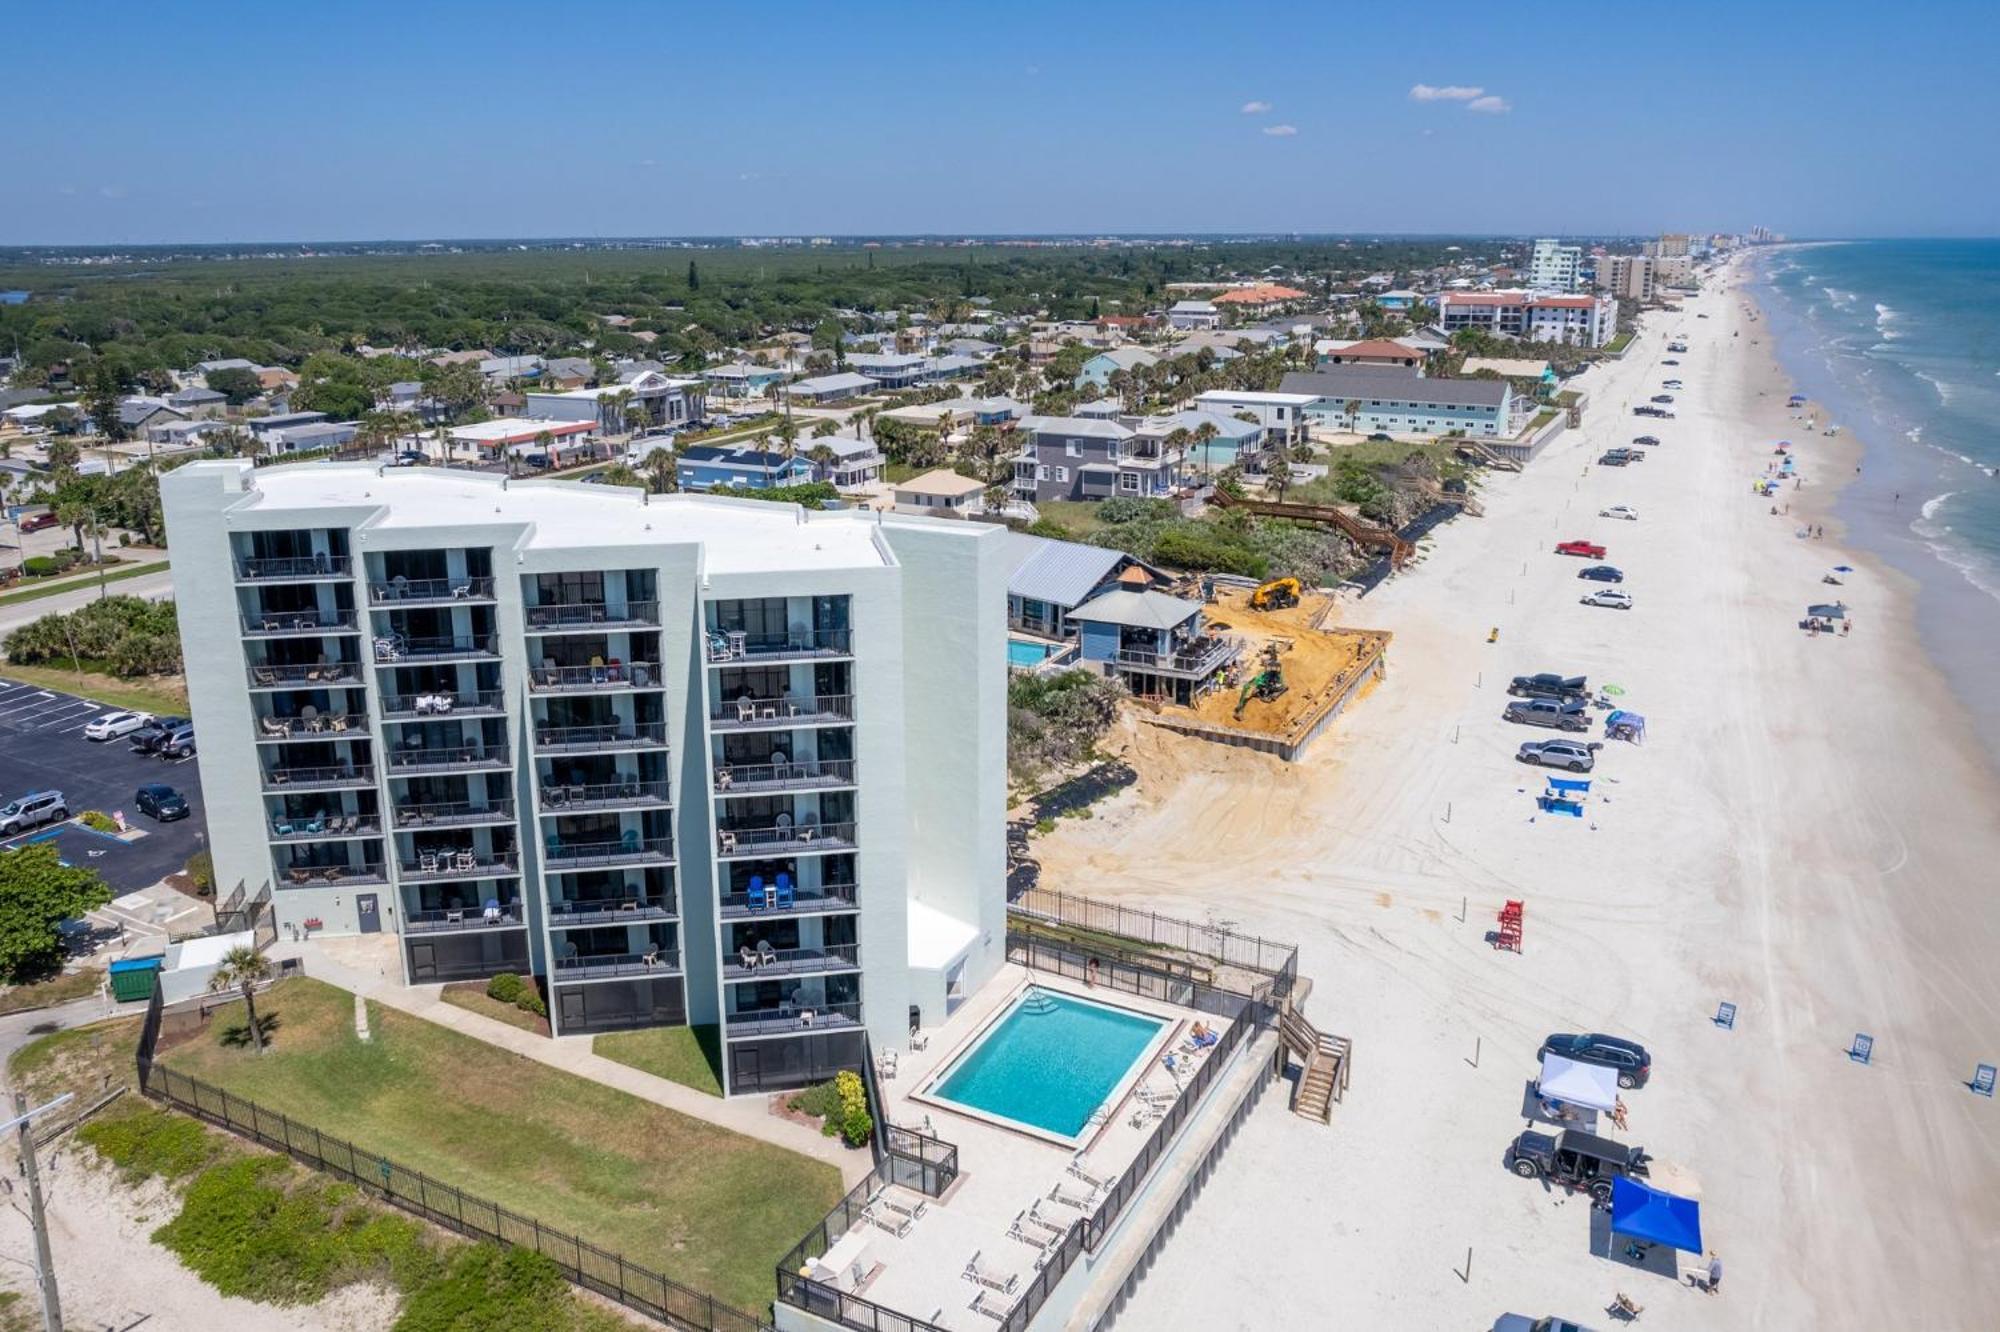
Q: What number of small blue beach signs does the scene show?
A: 3